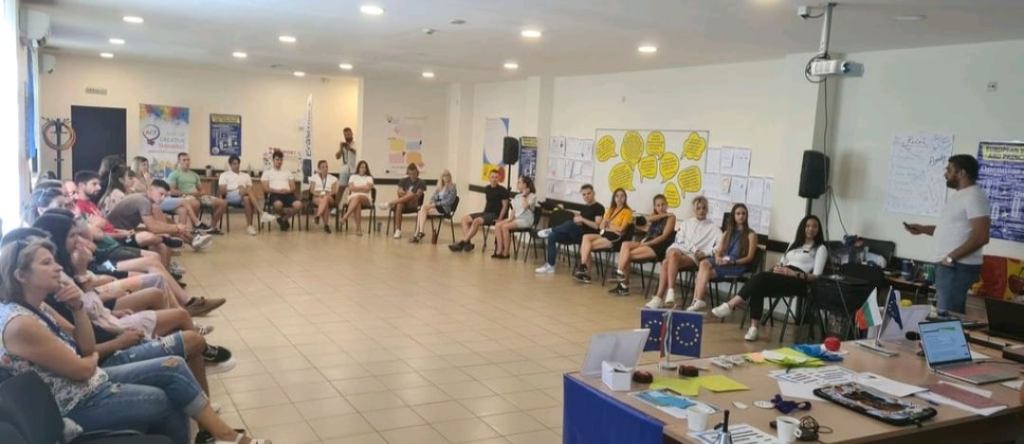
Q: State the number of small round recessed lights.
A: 12